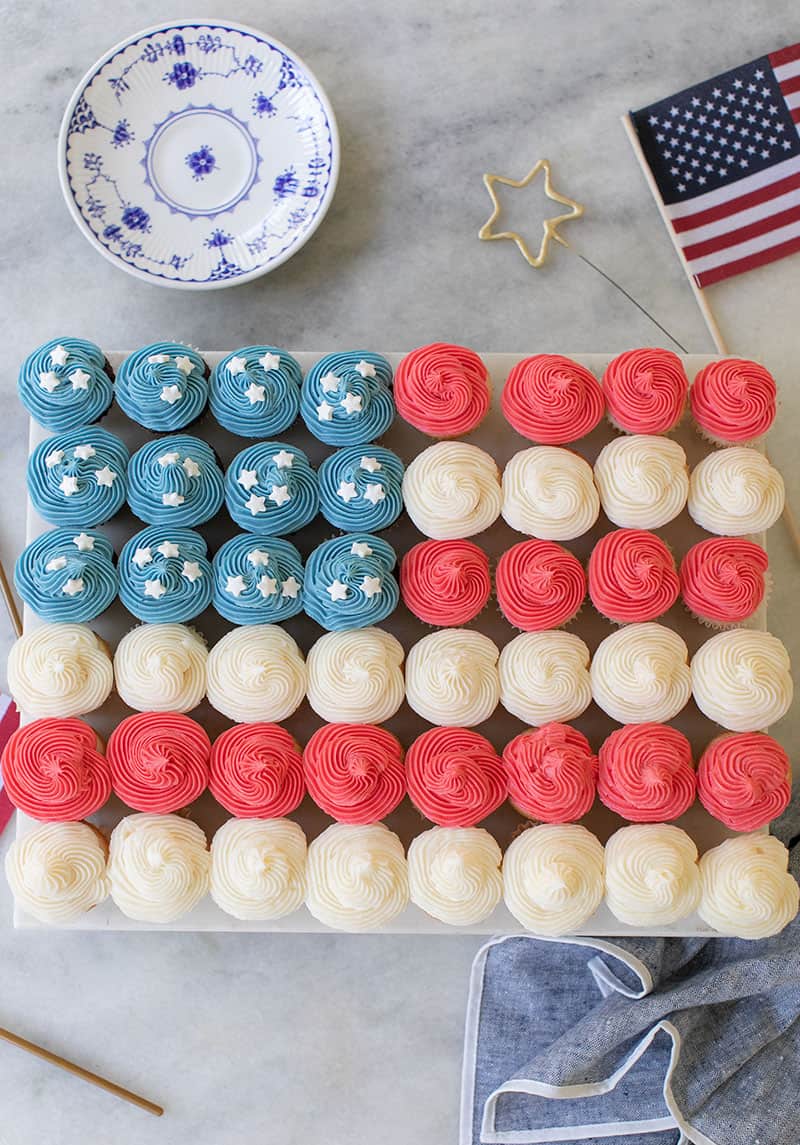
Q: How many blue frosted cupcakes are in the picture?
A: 12